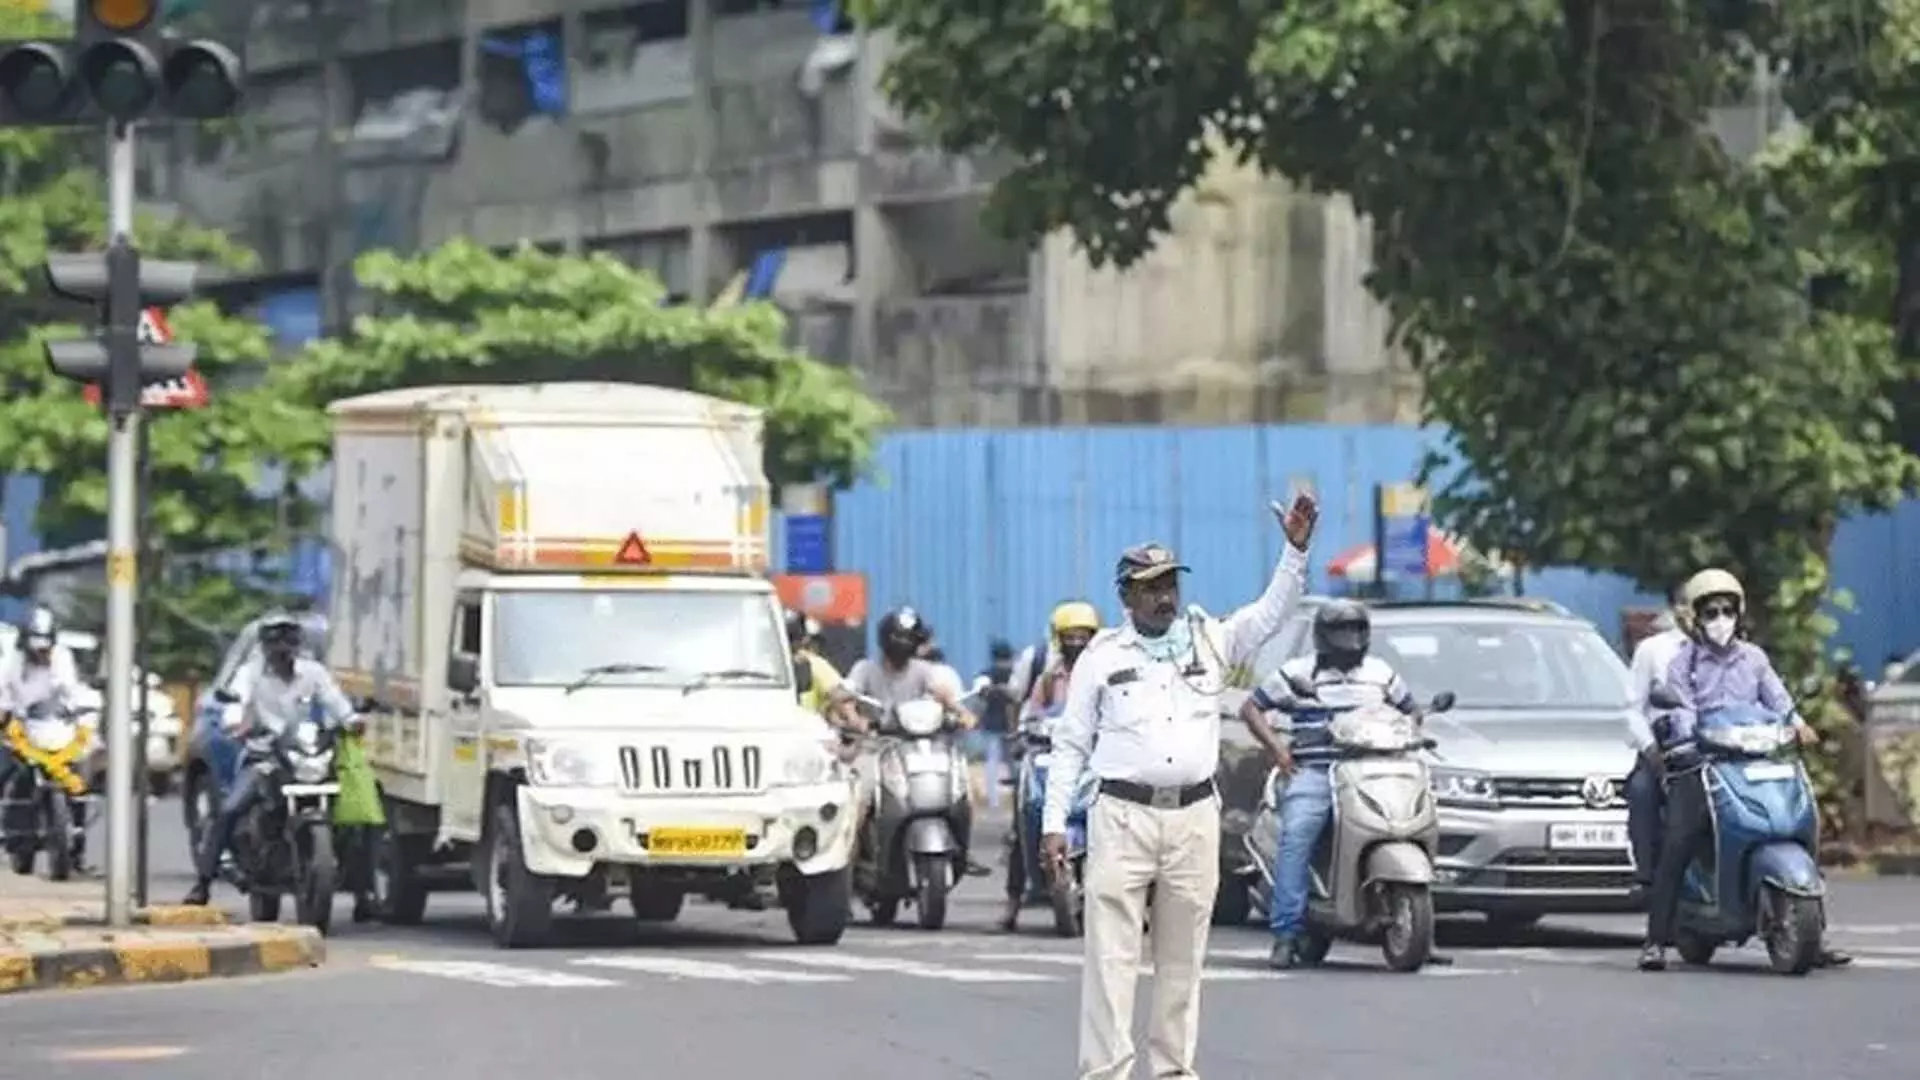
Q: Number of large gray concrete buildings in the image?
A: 1